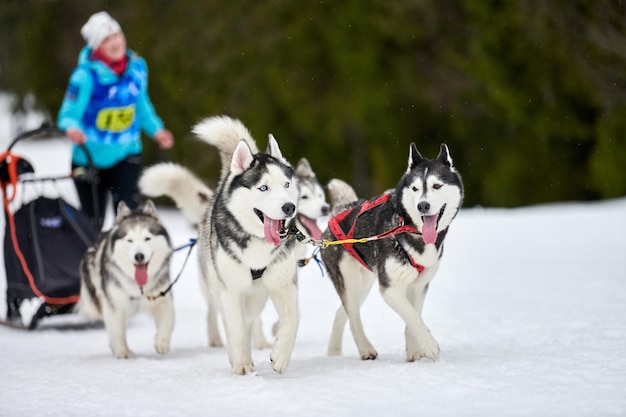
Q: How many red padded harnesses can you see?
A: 1